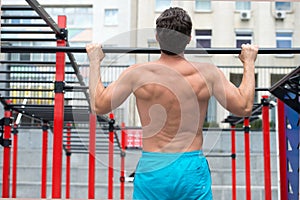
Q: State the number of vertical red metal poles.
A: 12